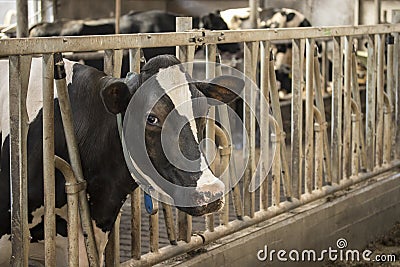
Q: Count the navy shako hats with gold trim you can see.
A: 0